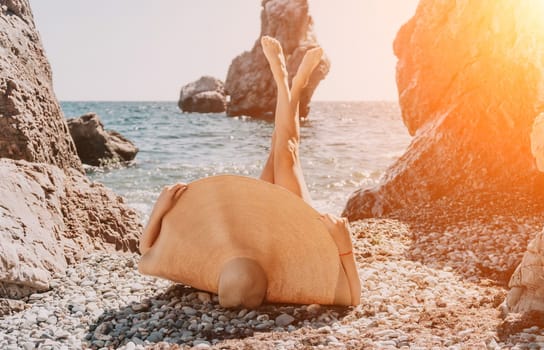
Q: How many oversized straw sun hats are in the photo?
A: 1